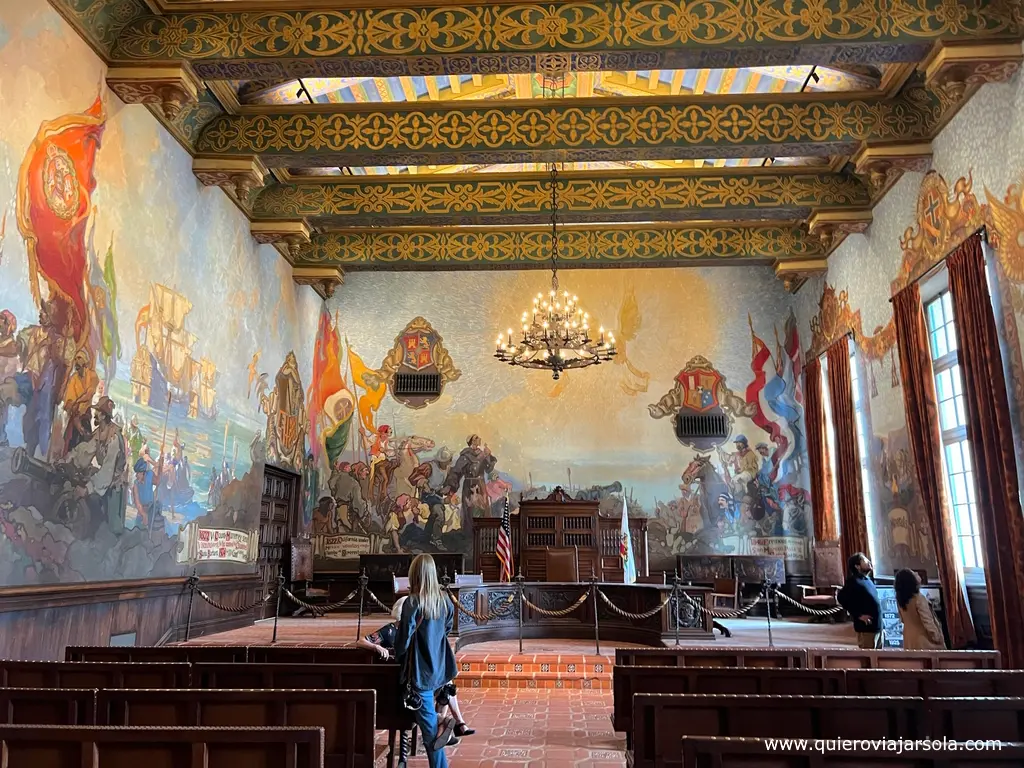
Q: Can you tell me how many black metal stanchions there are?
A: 8